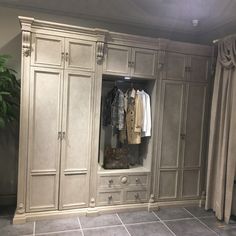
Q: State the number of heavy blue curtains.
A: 0